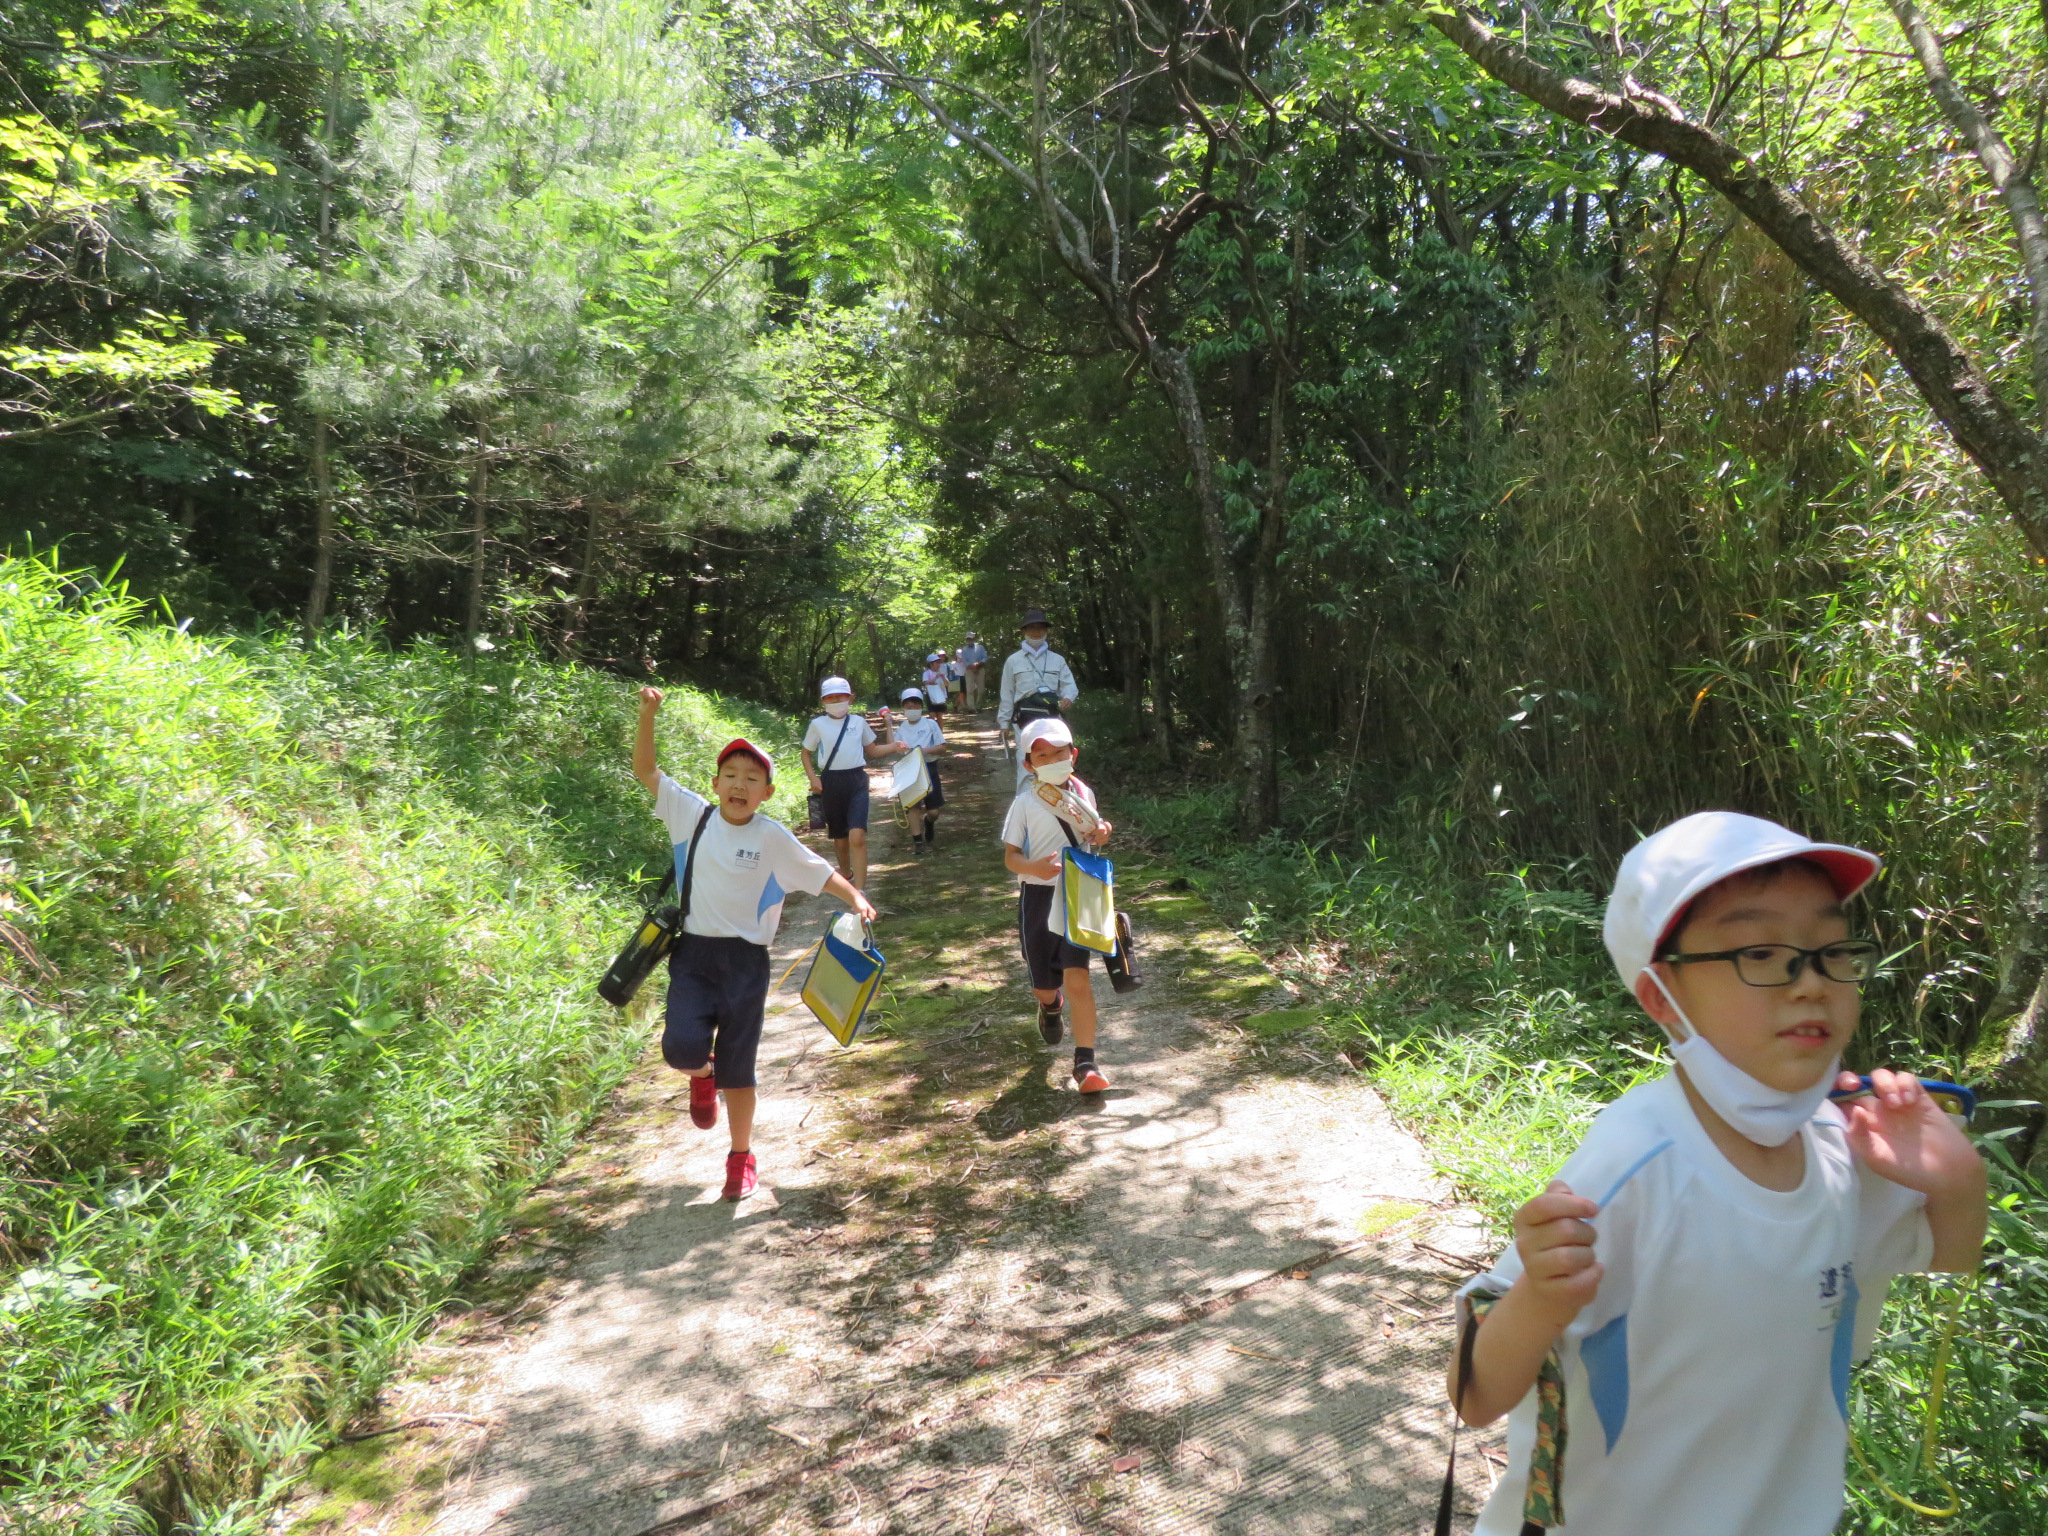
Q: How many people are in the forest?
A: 10